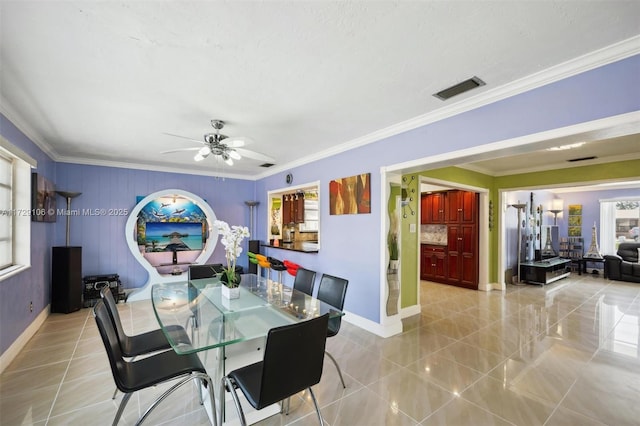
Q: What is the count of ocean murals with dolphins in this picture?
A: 1